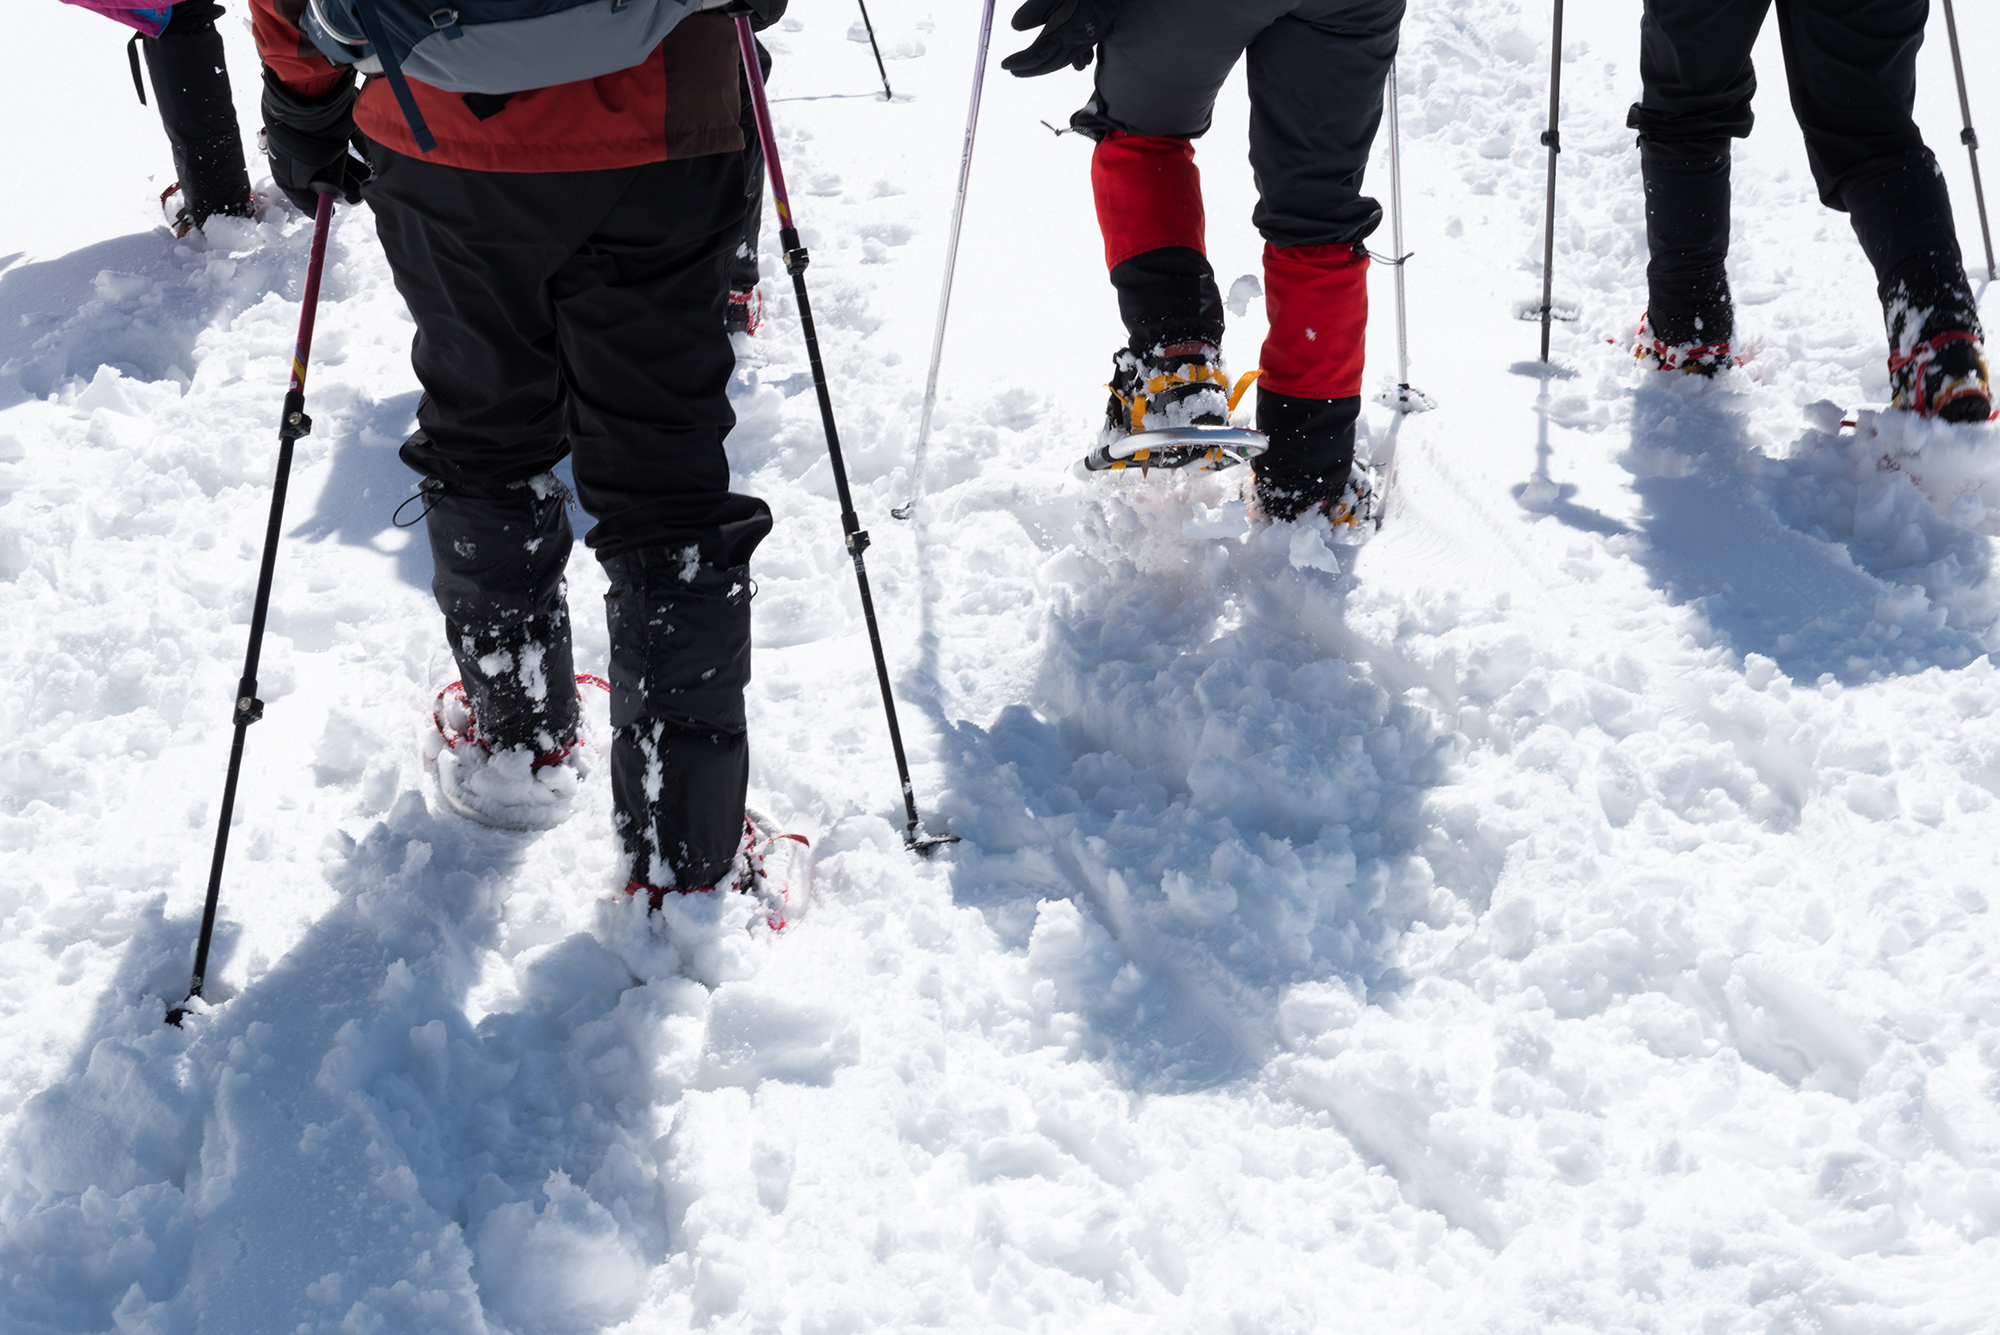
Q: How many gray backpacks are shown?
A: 1